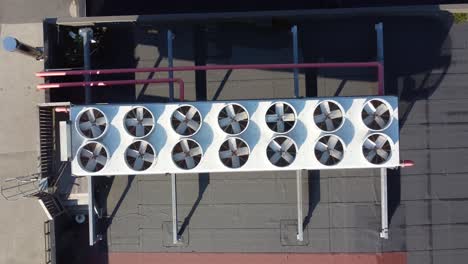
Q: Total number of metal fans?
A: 14